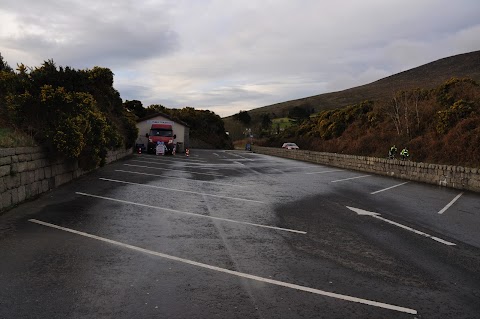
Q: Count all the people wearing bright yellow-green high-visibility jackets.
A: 2